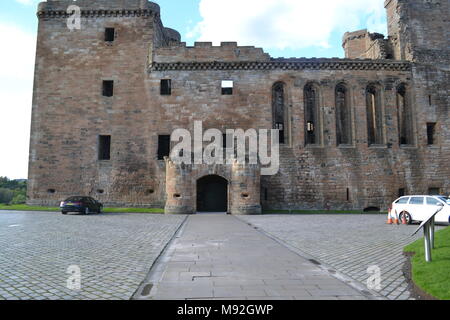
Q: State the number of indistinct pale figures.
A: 0